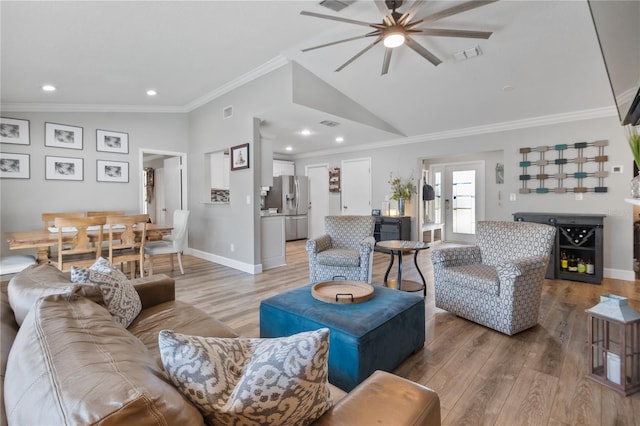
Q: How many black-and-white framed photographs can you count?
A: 6